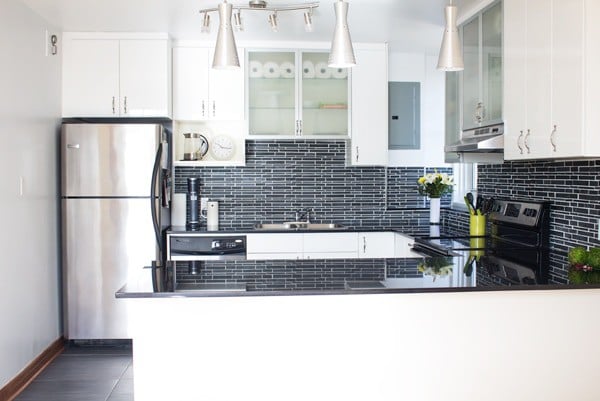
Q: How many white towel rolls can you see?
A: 6